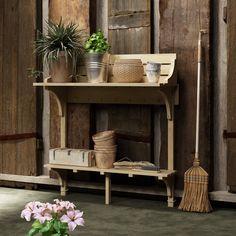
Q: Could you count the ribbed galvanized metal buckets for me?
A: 1